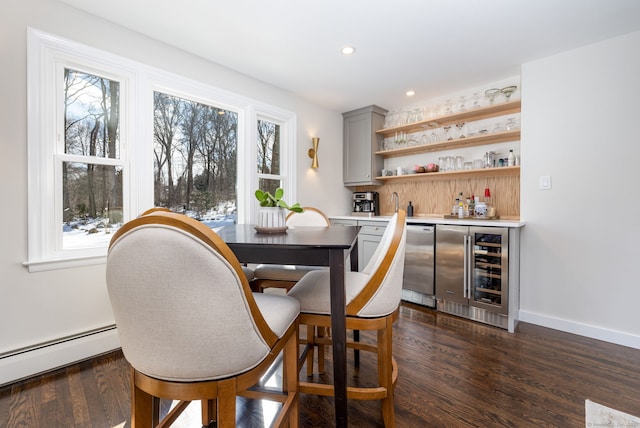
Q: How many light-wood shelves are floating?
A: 3